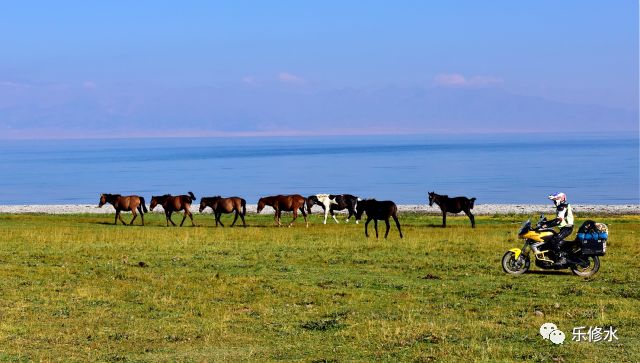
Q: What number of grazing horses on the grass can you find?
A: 7